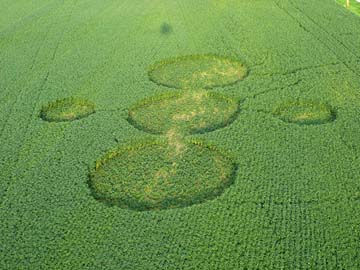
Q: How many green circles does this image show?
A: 5